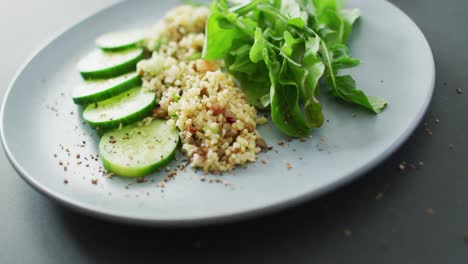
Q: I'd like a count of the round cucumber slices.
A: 5